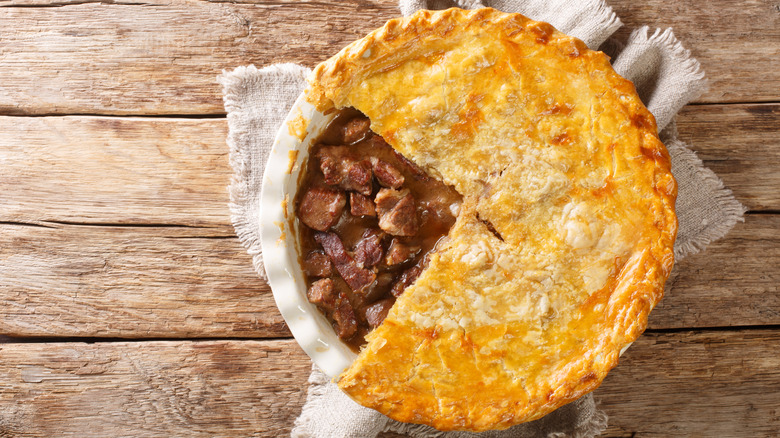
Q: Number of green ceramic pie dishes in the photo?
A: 0